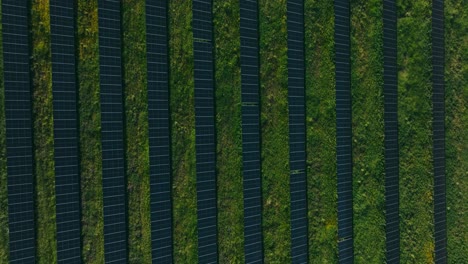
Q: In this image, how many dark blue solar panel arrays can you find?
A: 10